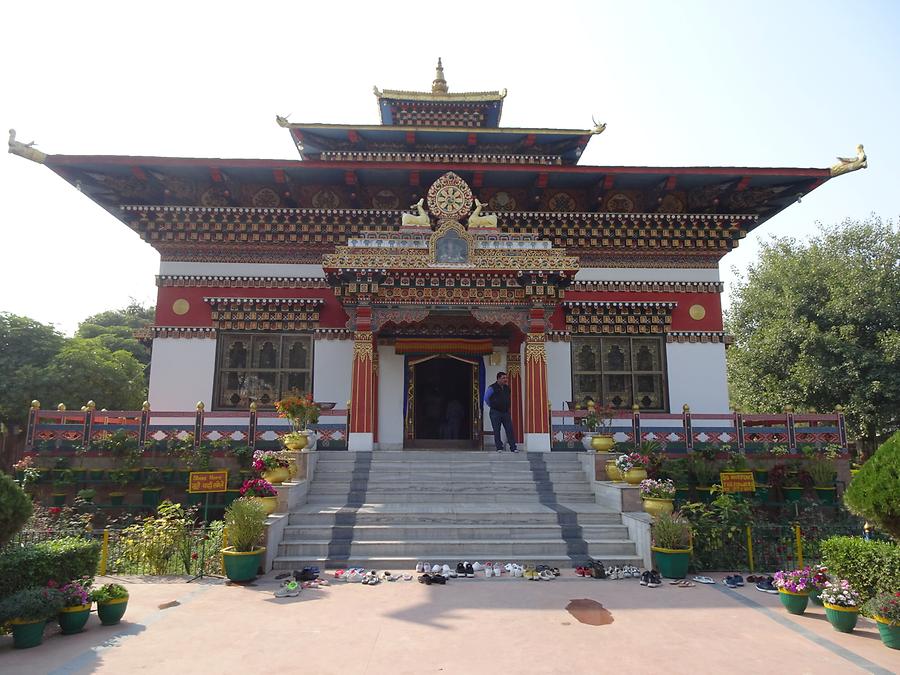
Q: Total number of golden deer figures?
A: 2